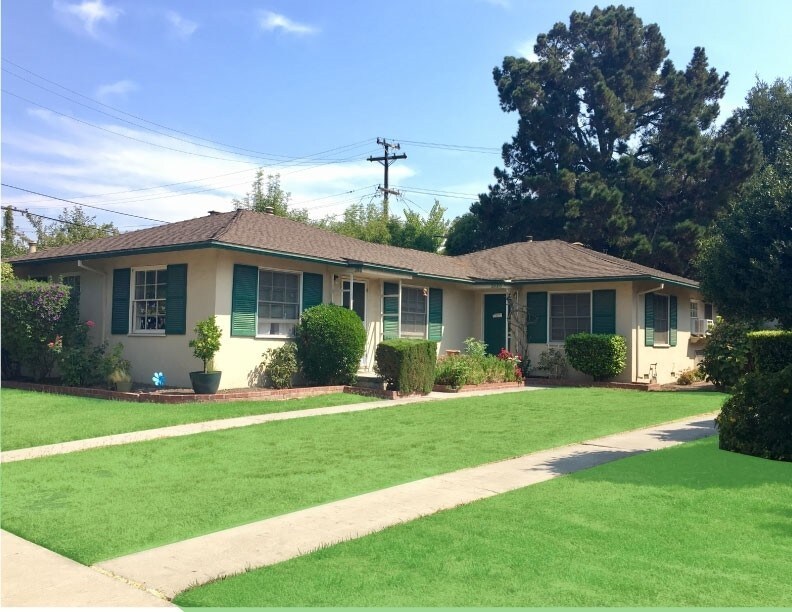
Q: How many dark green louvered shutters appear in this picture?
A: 10